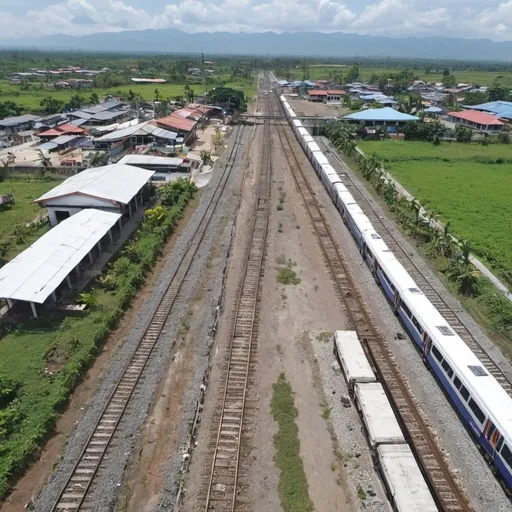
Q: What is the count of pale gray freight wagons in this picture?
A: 3